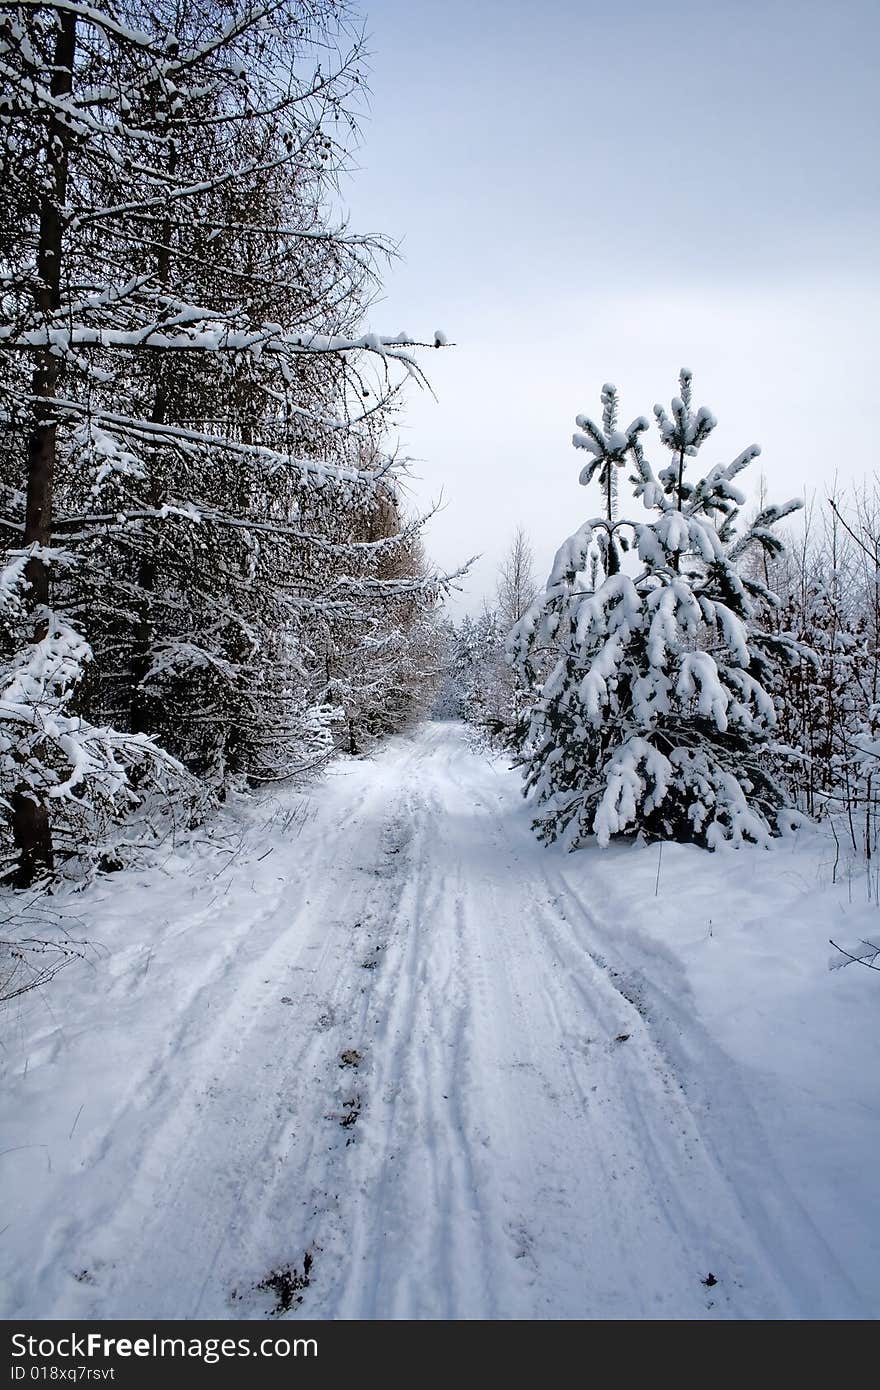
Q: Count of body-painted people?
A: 0